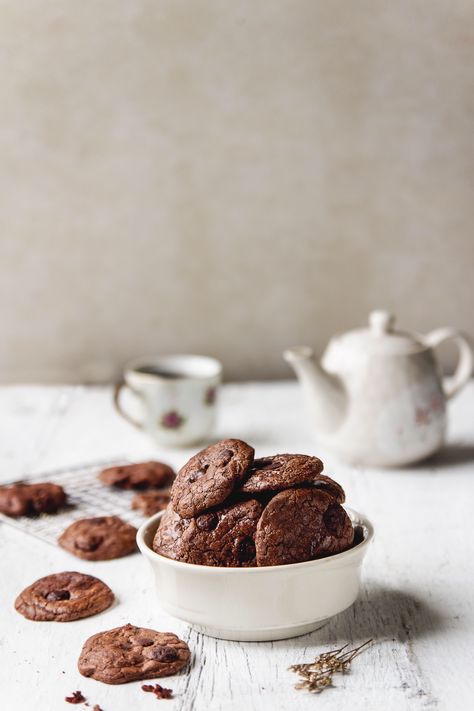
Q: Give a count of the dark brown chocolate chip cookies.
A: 11